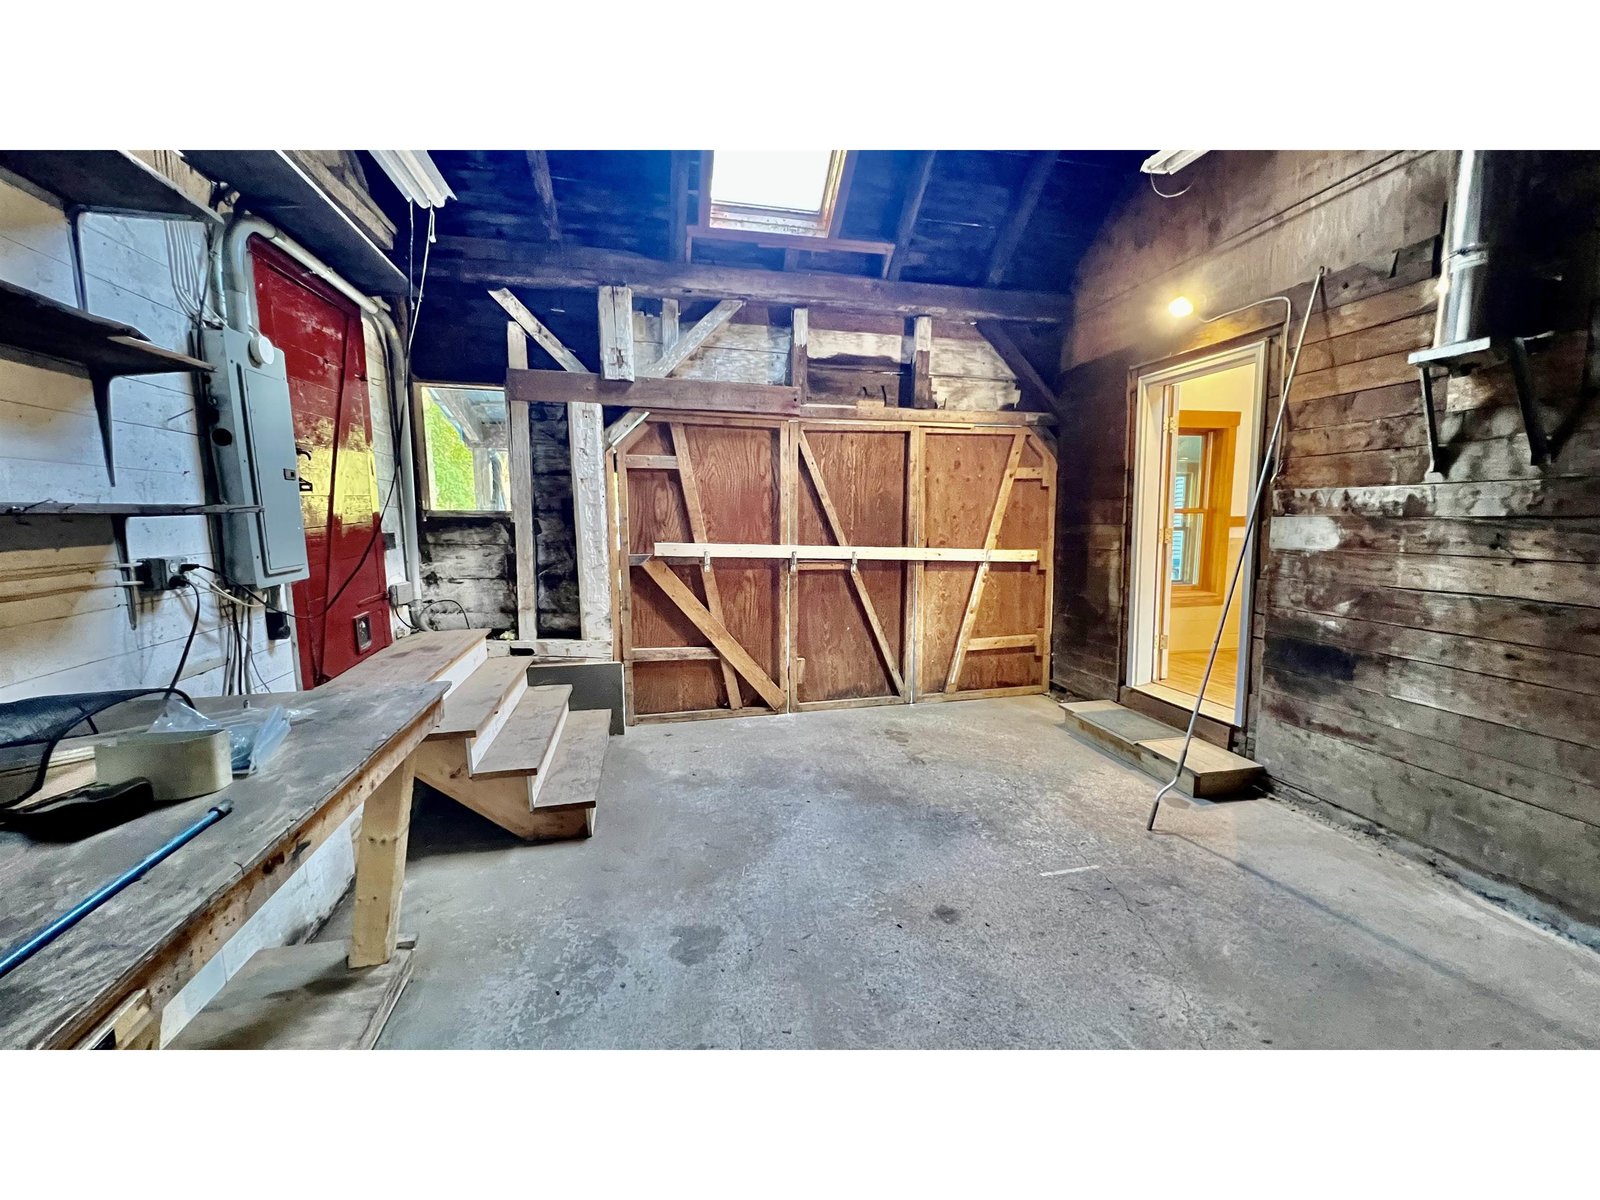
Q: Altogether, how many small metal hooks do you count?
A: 4